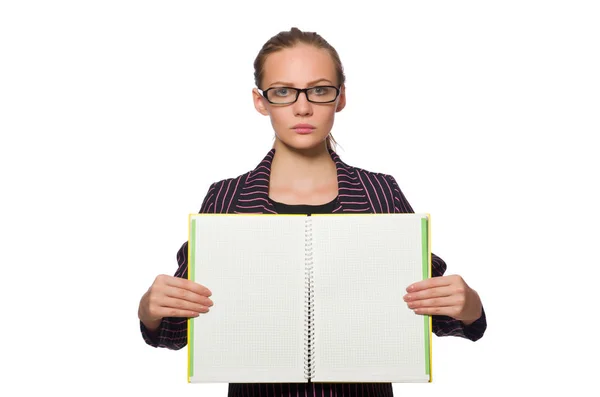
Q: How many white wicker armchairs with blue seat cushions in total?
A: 0